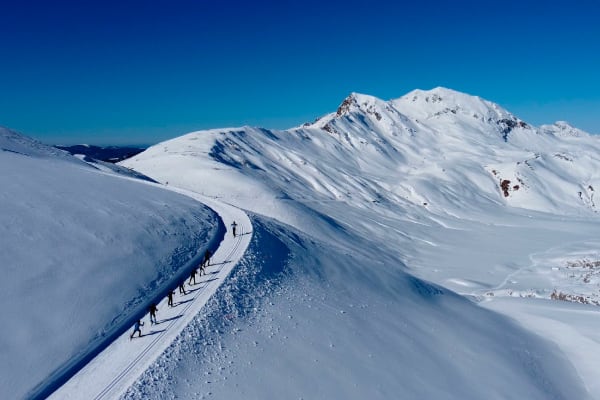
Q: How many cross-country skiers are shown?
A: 8